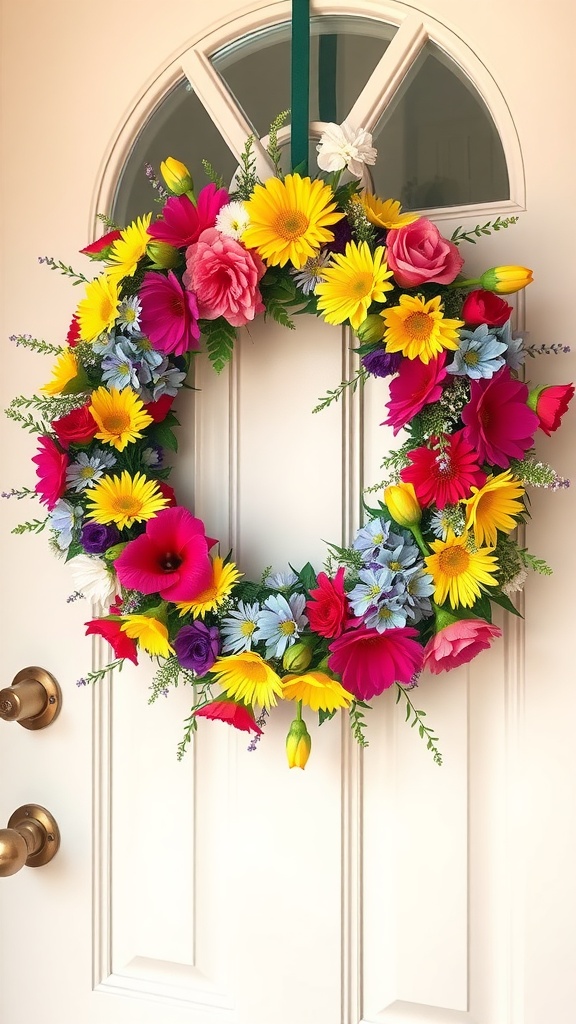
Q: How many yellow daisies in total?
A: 15